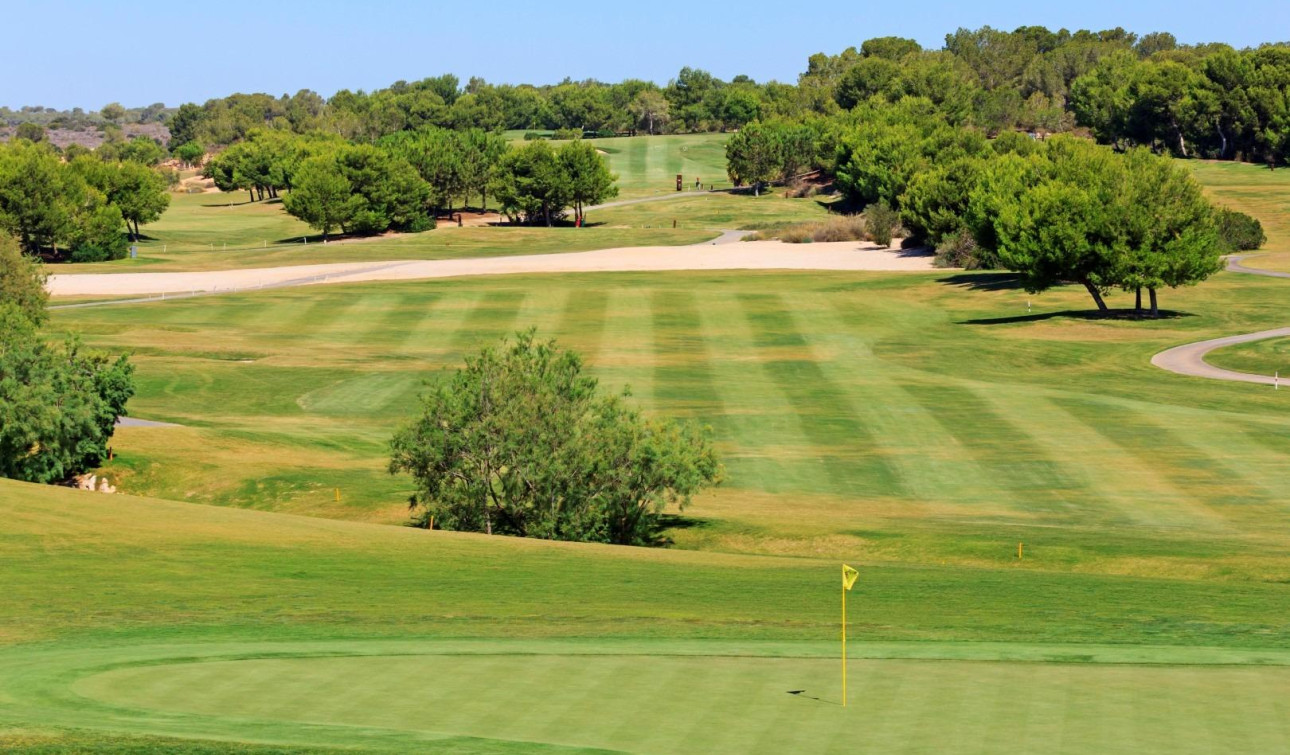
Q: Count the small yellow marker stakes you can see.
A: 3